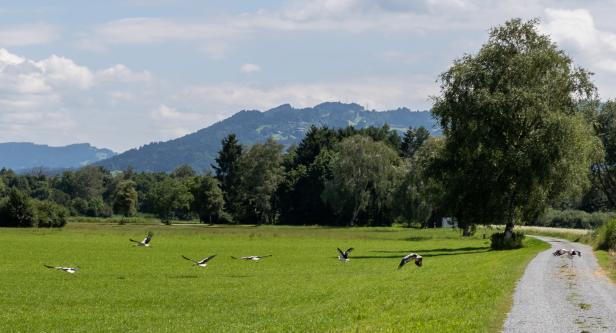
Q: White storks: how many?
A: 7